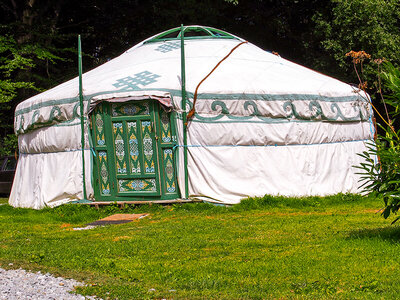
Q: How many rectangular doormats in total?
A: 1